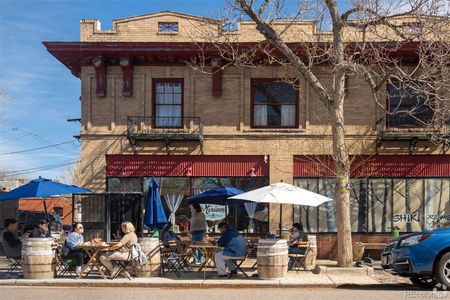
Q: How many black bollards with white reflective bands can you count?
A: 0